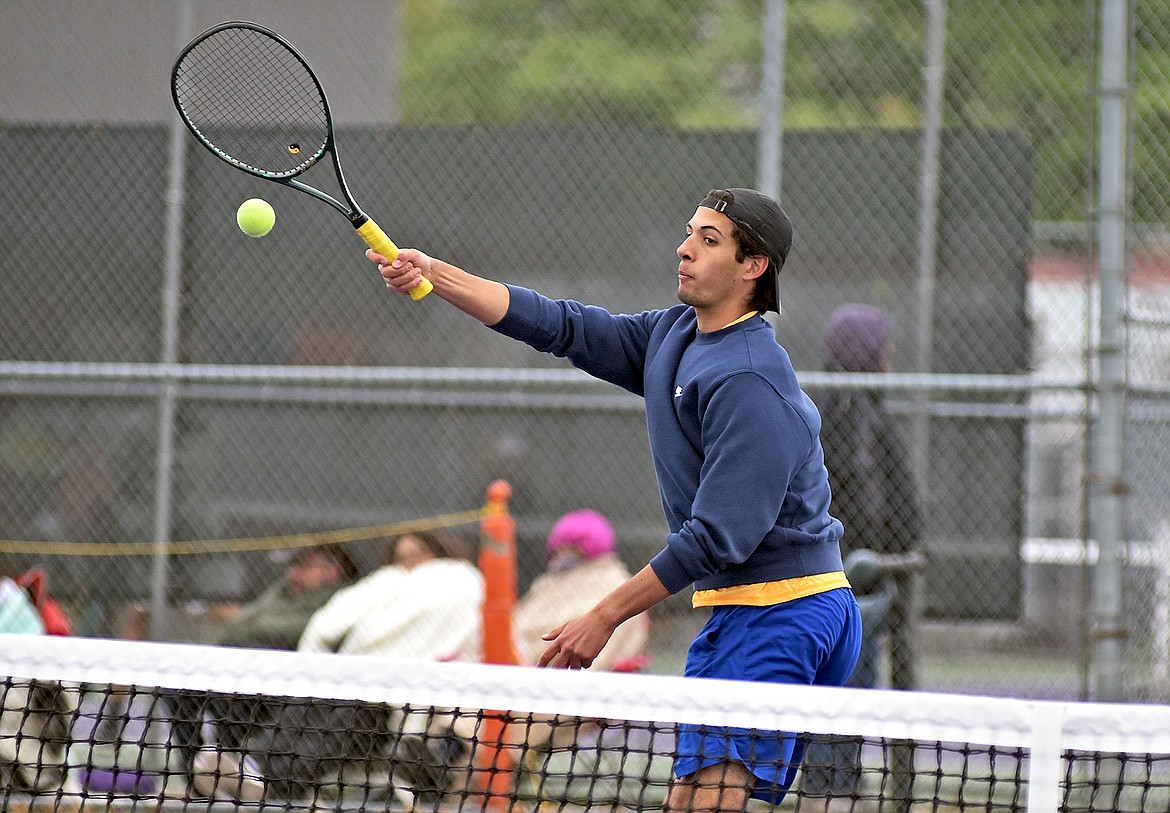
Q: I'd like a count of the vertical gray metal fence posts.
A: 4